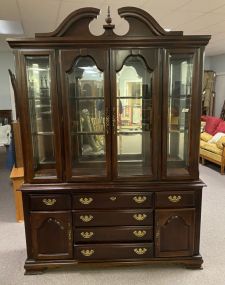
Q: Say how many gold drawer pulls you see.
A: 10